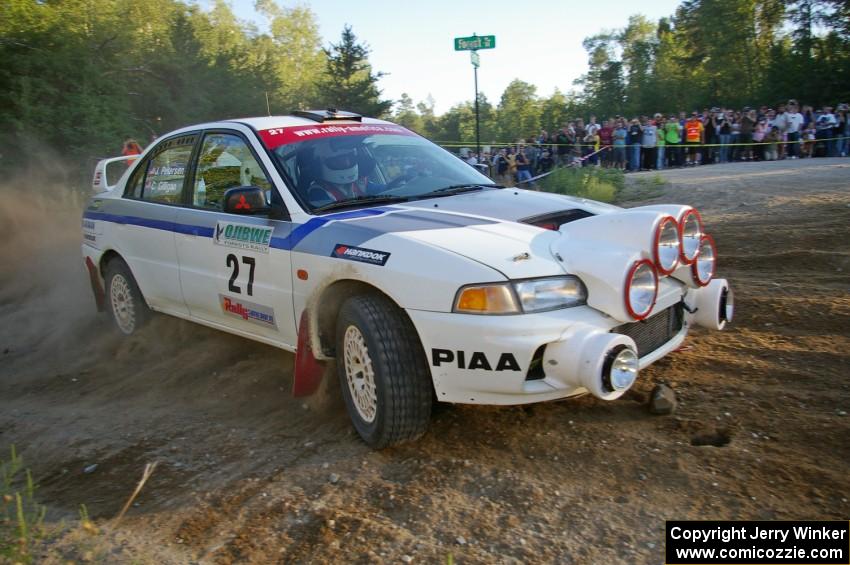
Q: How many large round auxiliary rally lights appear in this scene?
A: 6